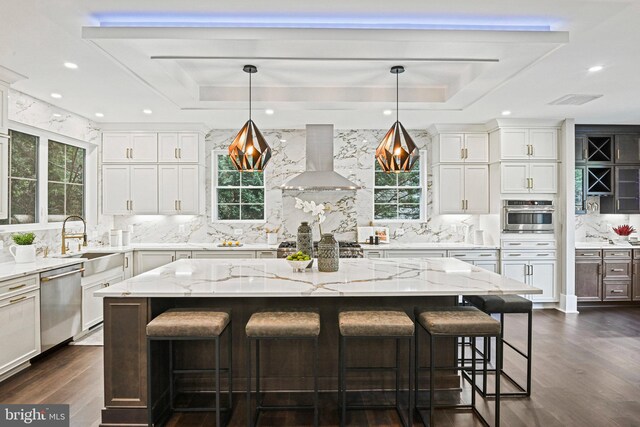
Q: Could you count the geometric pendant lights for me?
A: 2